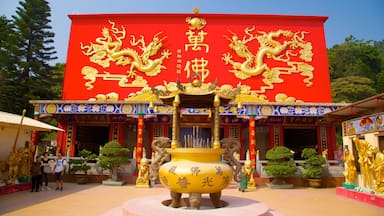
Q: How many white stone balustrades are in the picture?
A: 2